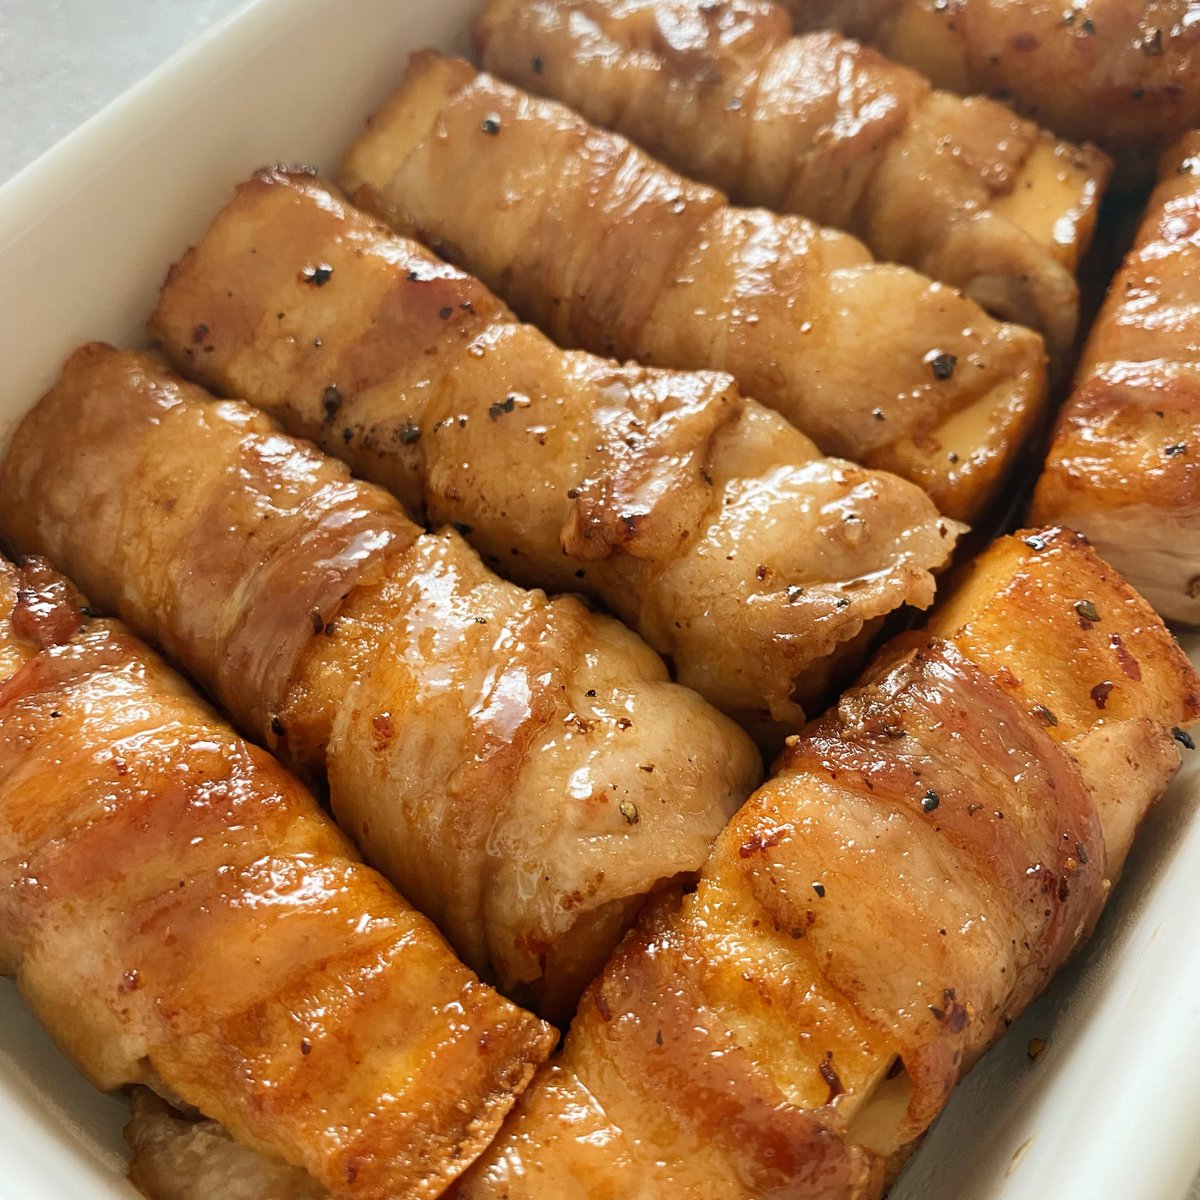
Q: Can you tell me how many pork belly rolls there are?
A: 8